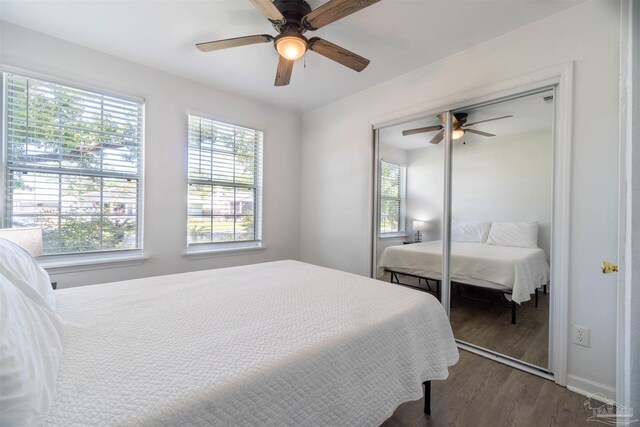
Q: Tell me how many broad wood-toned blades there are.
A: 5